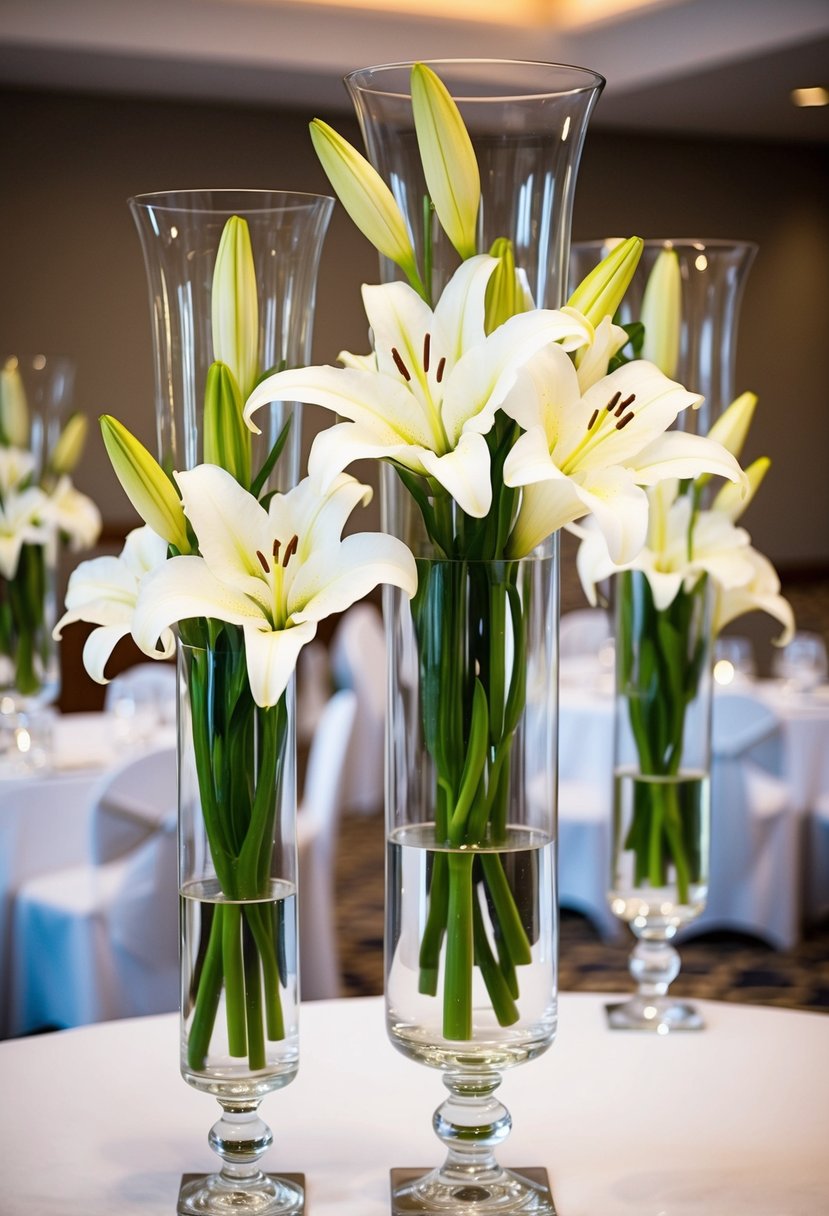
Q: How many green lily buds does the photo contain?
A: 12